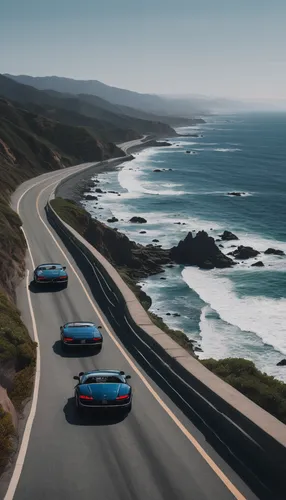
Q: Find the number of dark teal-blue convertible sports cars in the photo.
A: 3